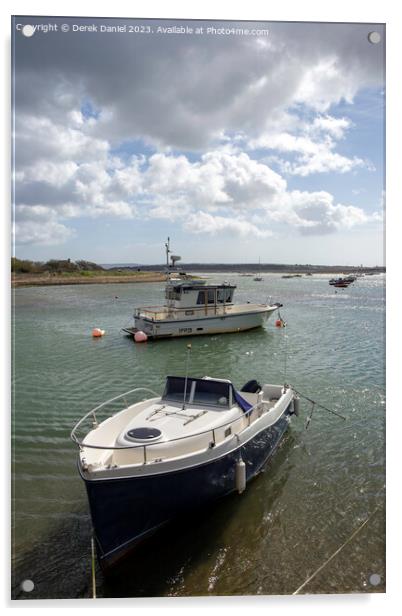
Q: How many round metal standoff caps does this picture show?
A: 4